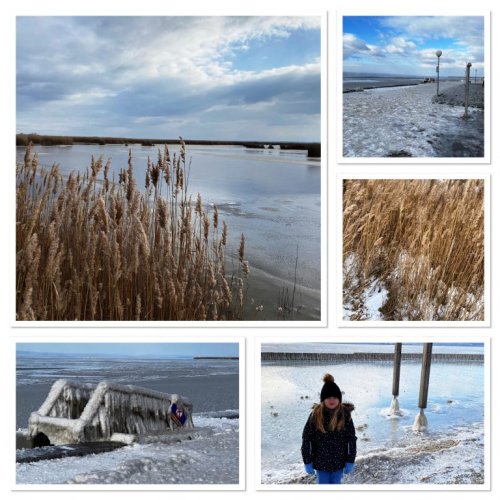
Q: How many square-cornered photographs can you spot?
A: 5